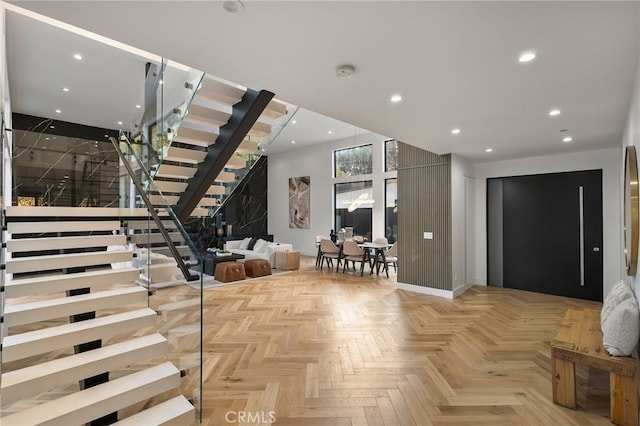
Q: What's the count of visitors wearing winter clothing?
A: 0